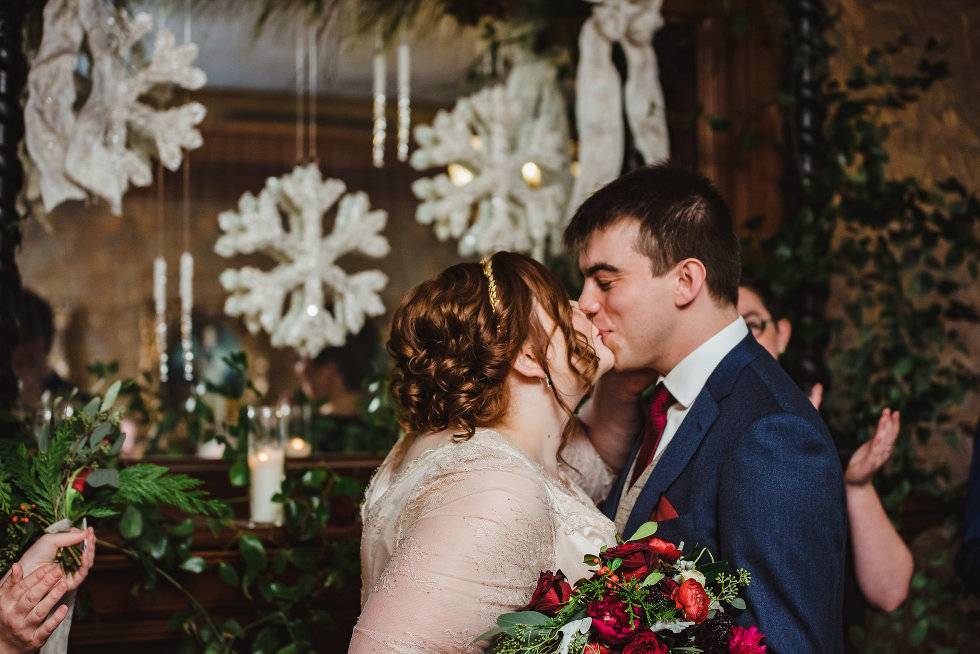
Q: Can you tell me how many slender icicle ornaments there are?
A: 4